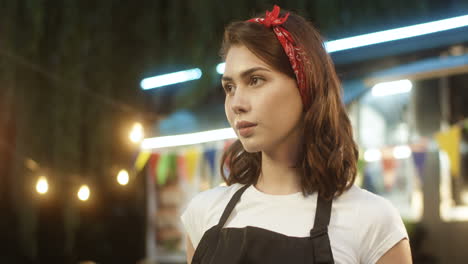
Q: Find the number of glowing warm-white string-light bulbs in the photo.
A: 4